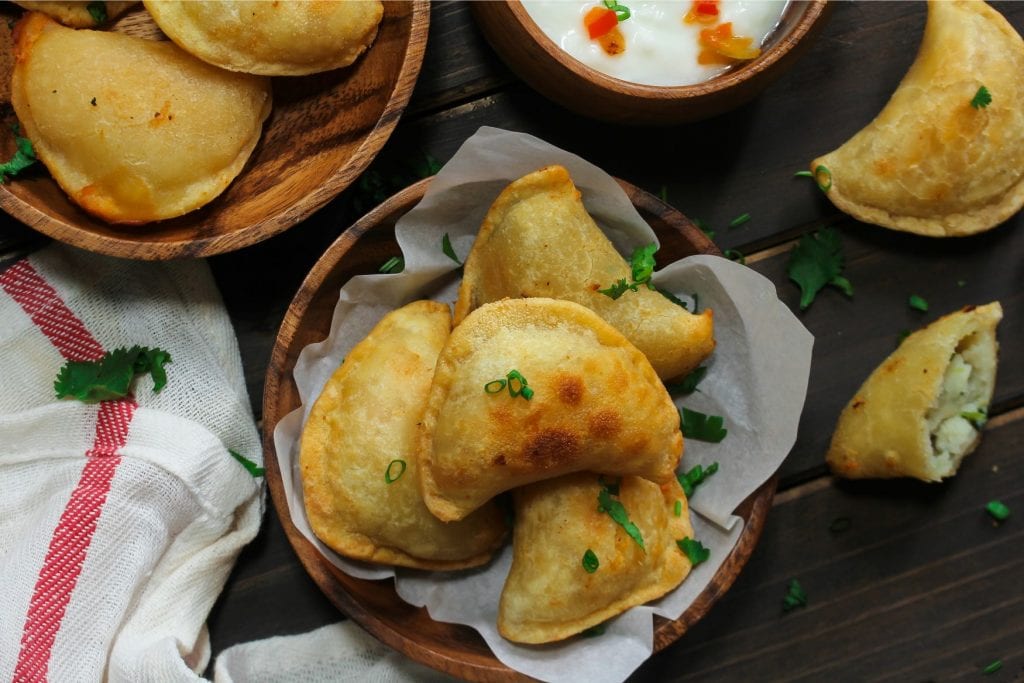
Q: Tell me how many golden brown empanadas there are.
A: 9